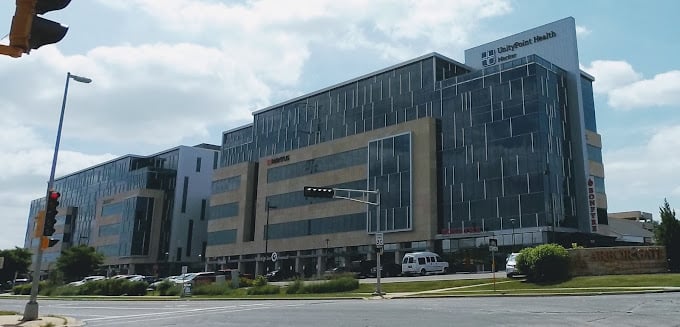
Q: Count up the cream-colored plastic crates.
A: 0